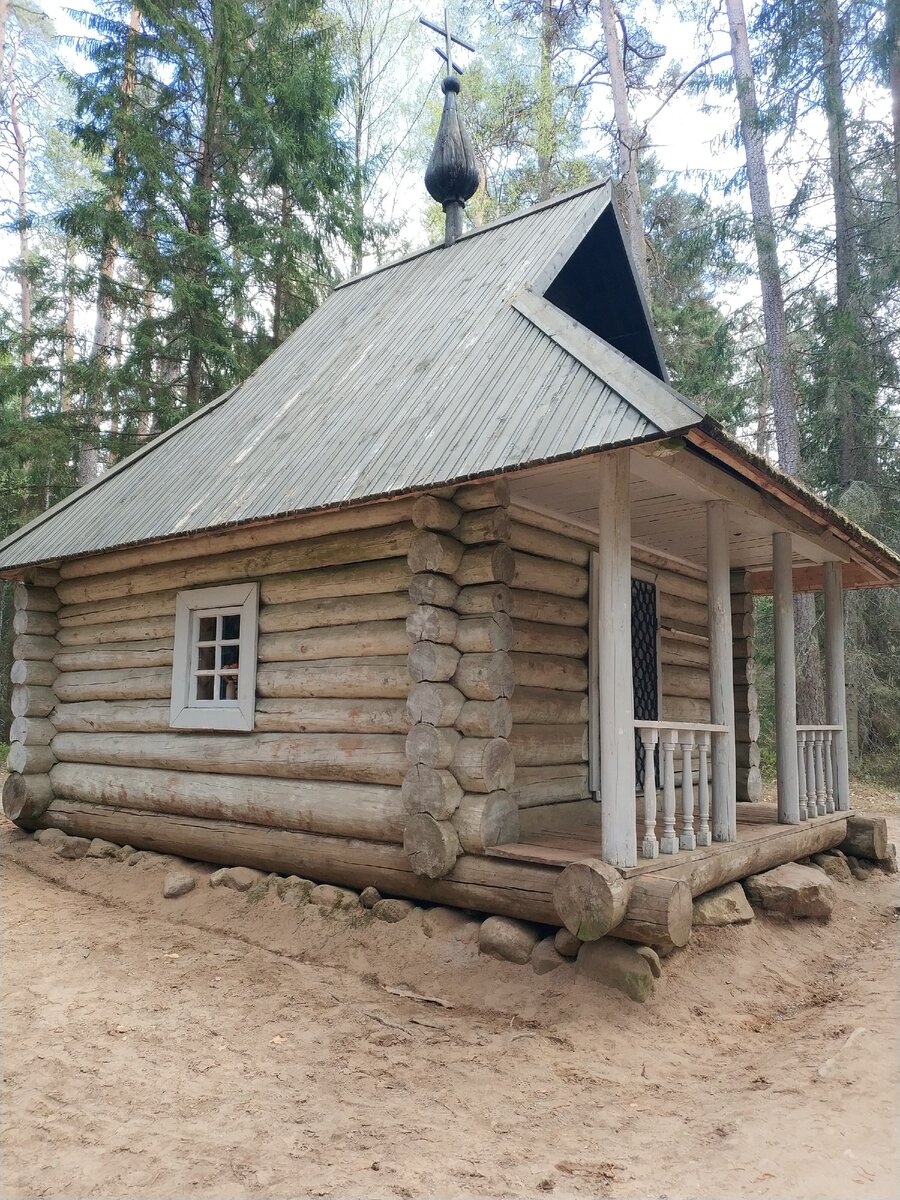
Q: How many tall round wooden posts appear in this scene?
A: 4